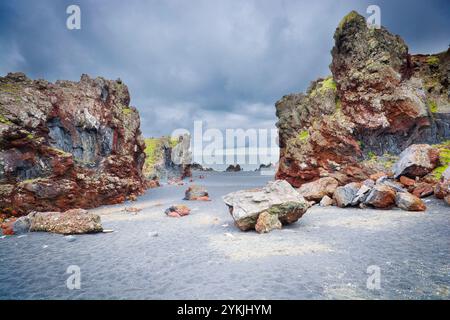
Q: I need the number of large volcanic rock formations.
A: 2